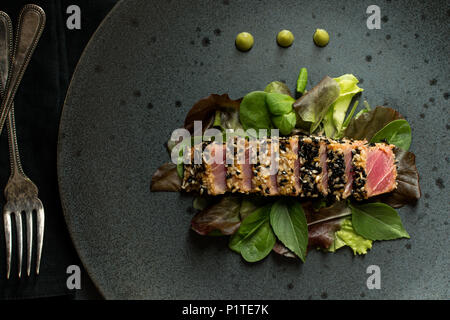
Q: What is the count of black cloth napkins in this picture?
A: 1